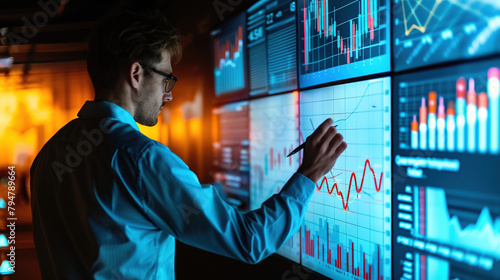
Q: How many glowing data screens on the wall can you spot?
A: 8